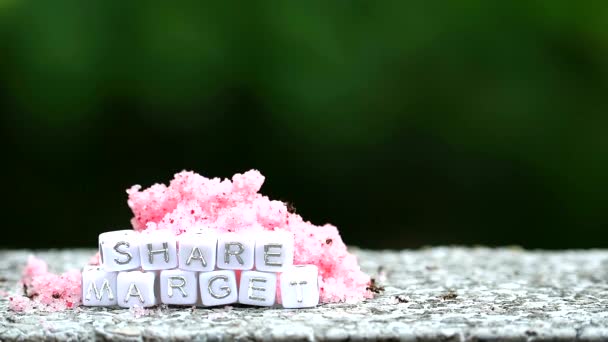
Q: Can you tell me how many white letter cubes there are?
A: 11